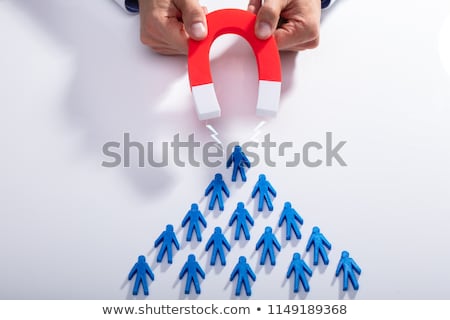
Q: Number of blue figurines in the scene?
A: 15